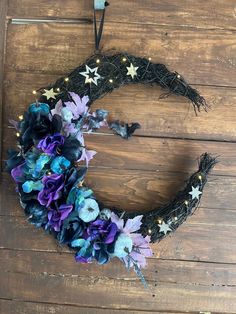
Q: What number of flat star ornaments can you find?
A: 5